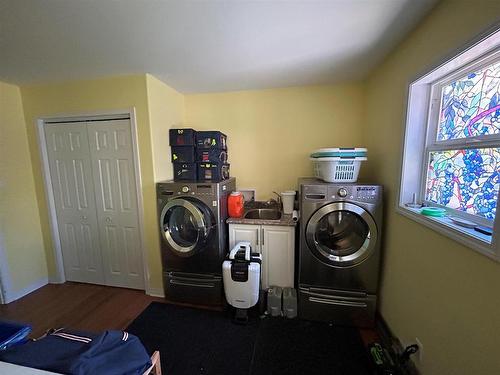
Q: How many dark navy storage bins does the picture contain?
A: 6